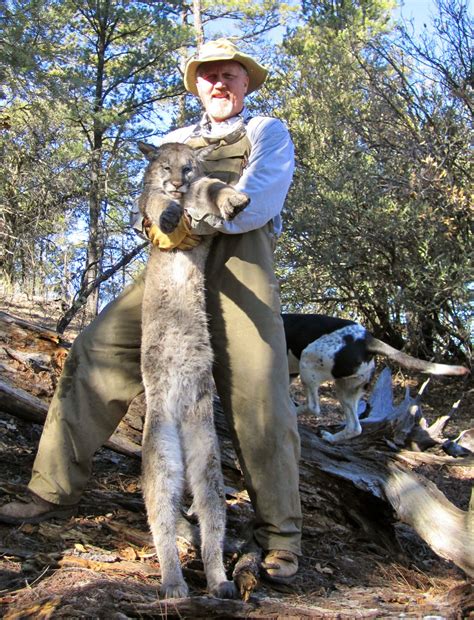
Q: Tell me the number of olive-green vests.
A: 1